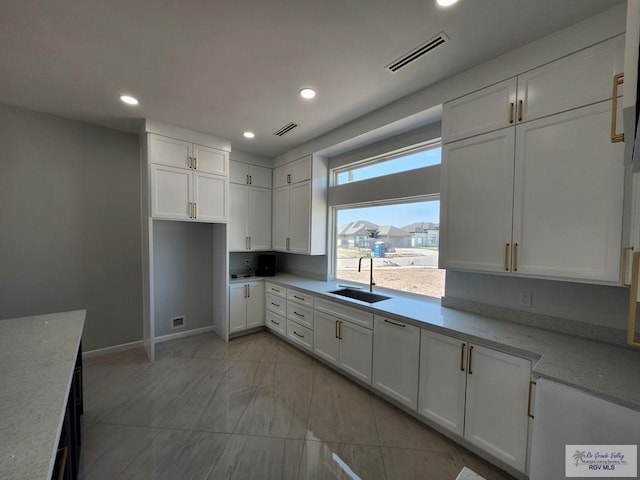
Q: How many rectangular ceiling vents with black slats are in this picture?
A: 2